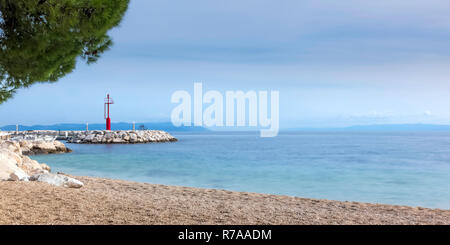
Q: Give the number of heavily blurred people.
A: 0